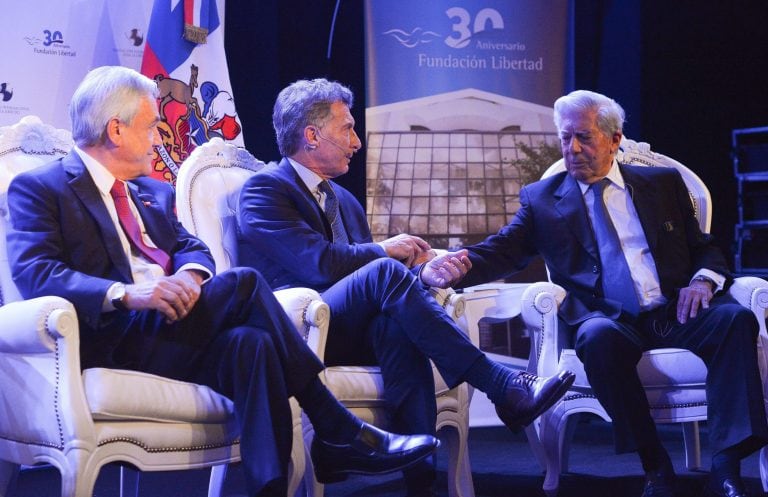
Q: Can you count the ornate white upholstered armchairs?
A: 3